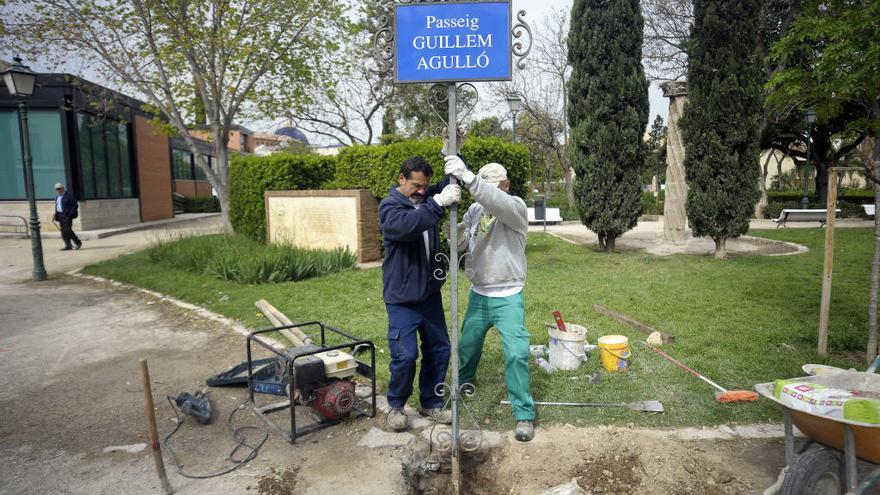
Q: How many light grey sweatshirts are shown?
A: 1